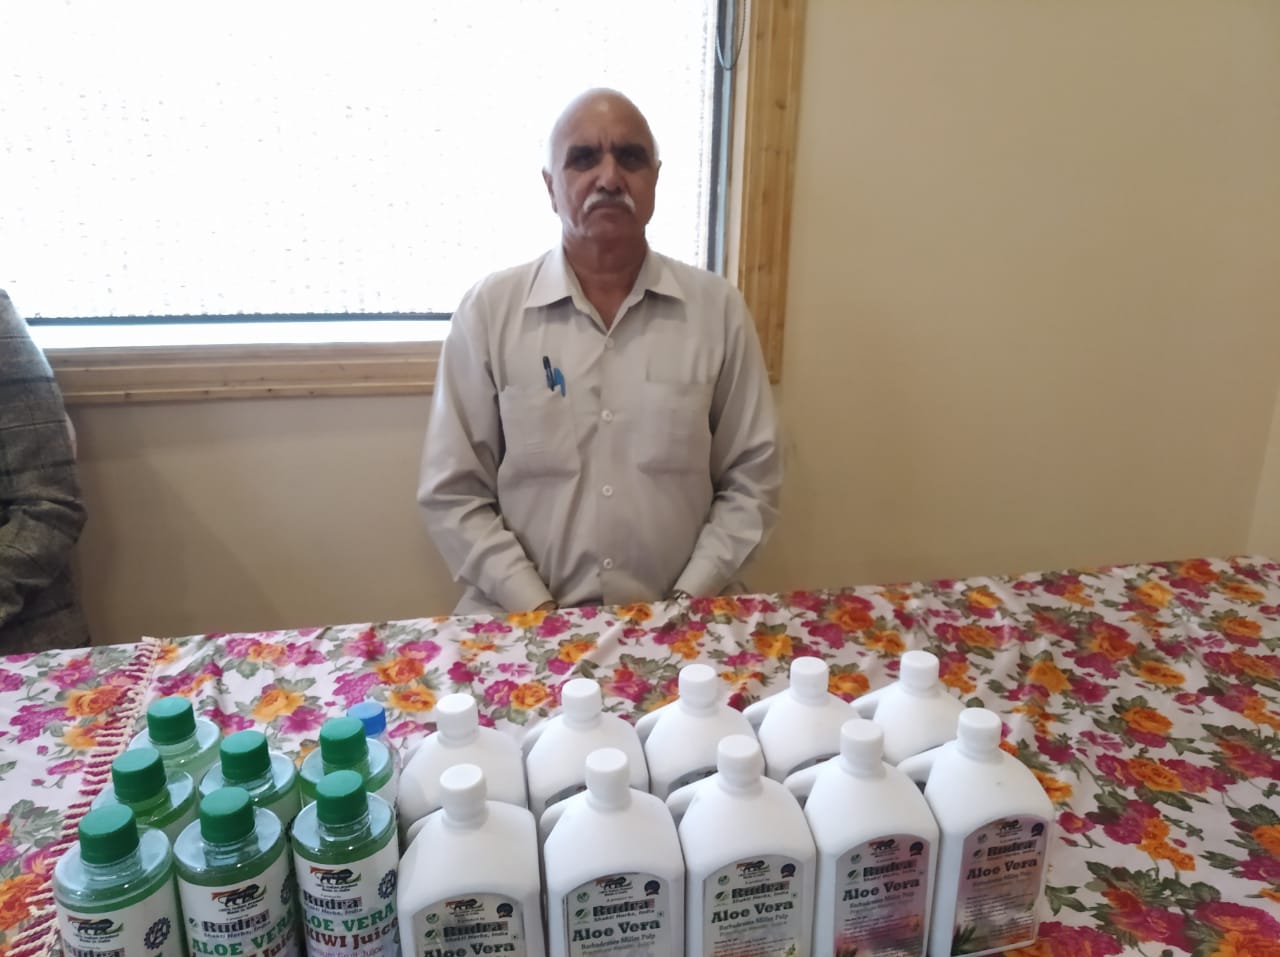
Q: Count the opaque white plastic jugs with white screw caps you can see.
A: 10